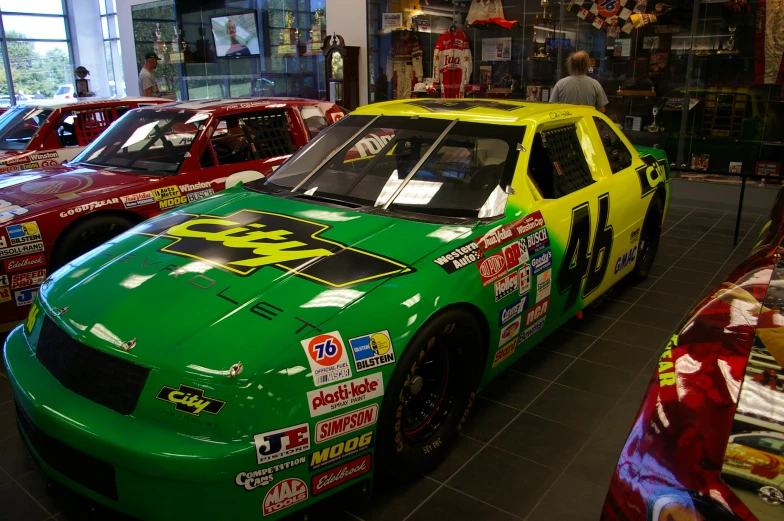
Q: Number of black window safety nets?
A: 2